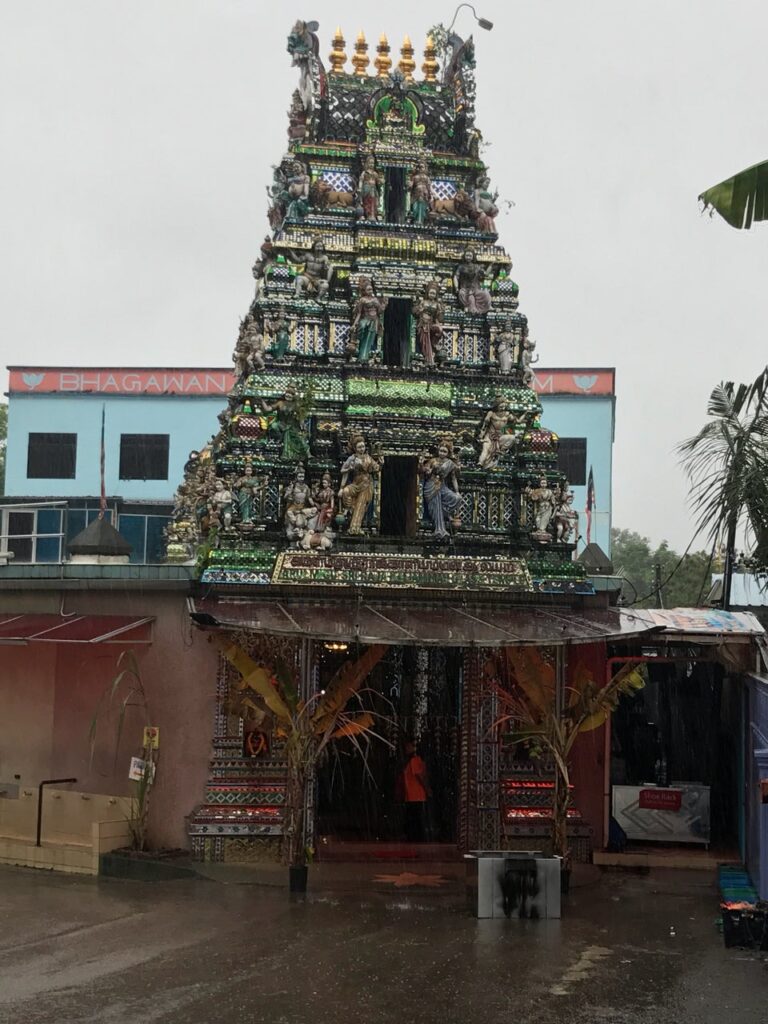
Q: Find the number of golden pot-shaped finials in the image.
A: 5